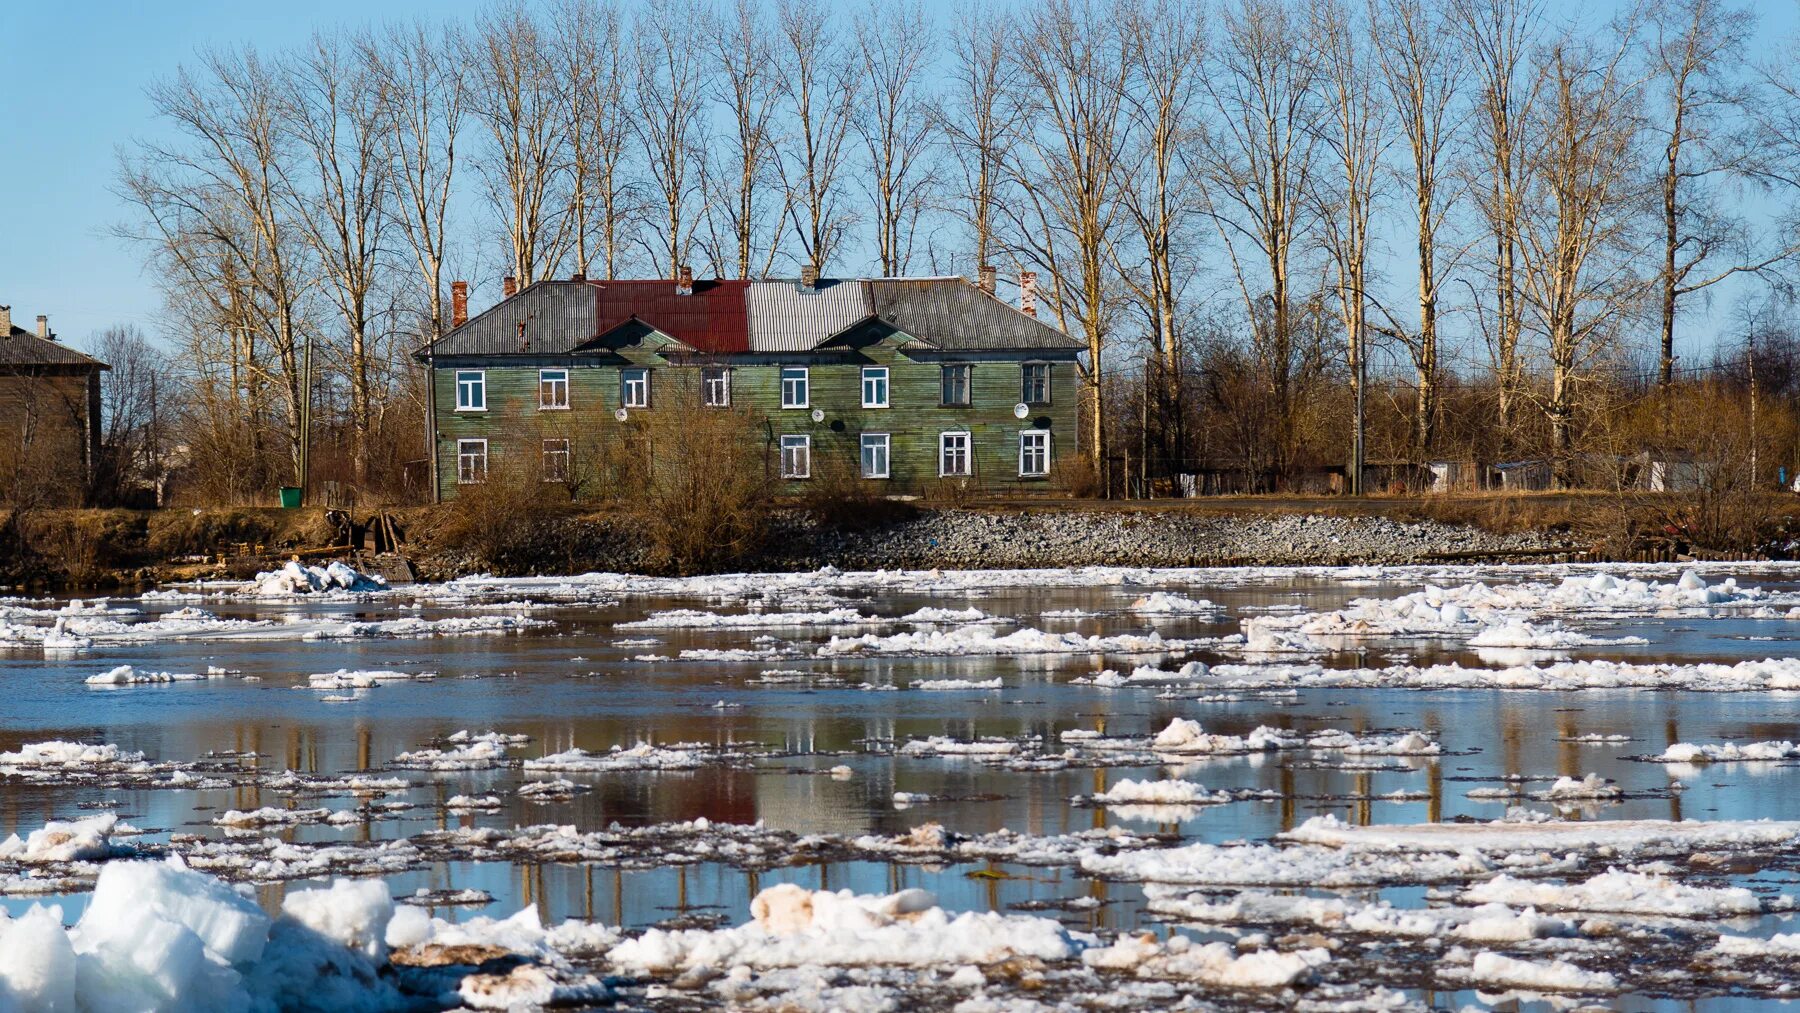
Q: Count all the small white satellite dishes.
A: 3